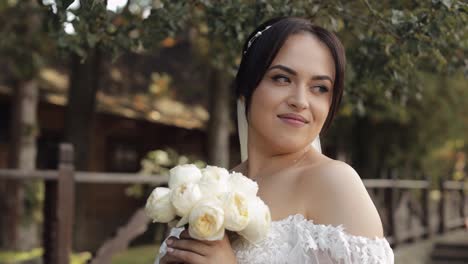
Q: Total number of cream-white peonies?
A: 8